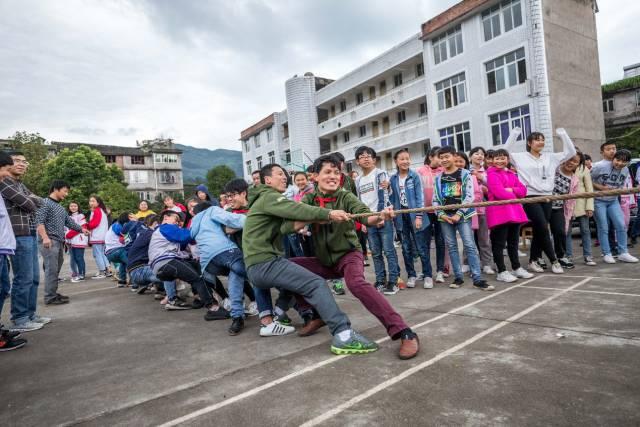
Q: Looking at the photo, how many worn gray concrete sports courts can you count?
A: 1